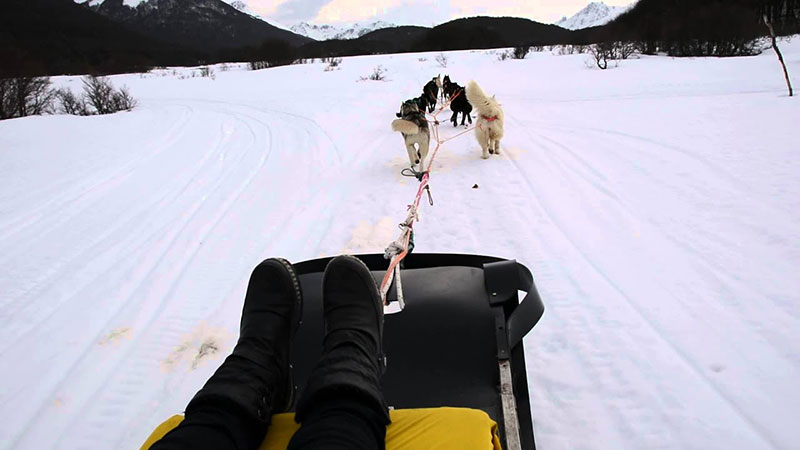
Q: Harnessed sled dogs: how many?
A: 6